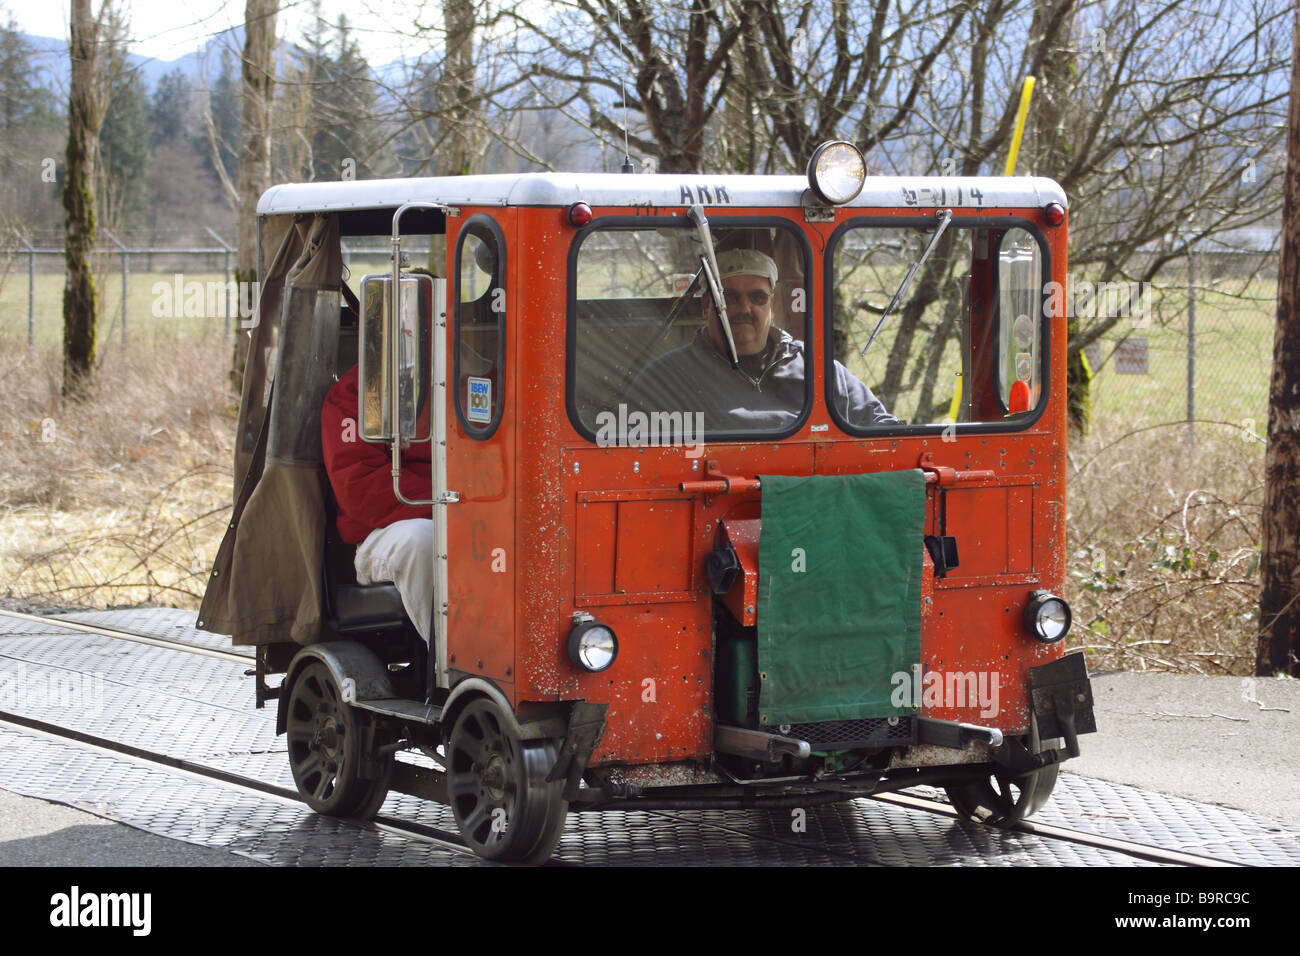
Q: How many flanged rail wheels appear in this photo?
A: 3